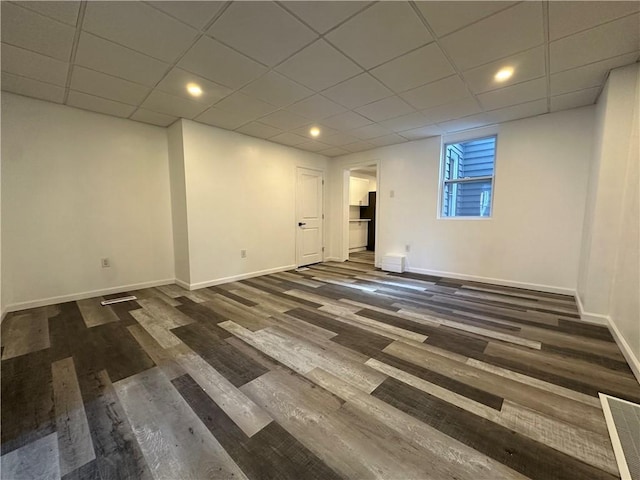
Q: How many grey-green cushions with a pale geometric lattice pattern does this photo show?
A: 0